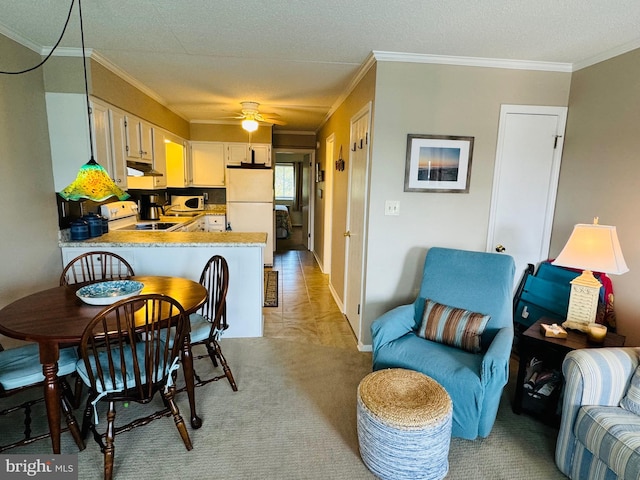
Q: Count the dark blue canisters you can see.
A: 3